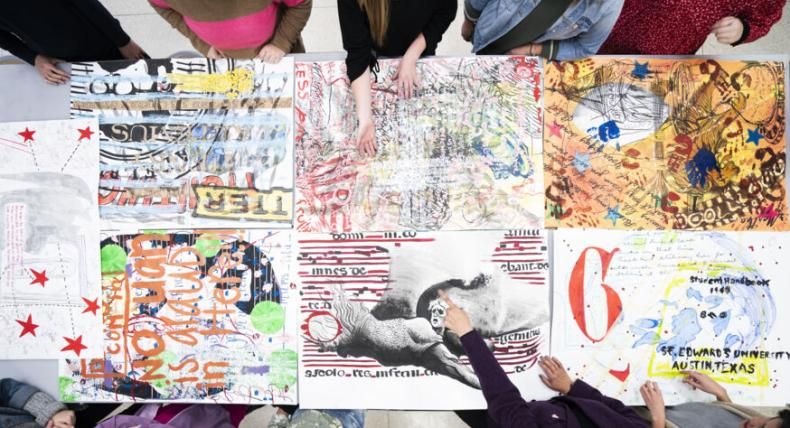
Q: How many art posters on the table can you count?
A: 7